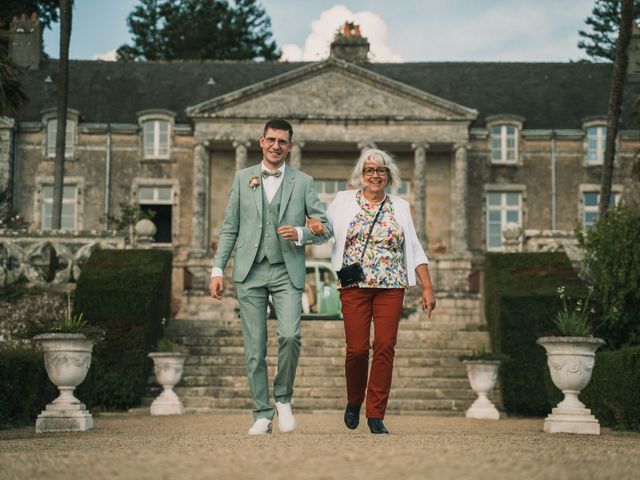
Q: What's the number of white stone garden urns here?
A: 4